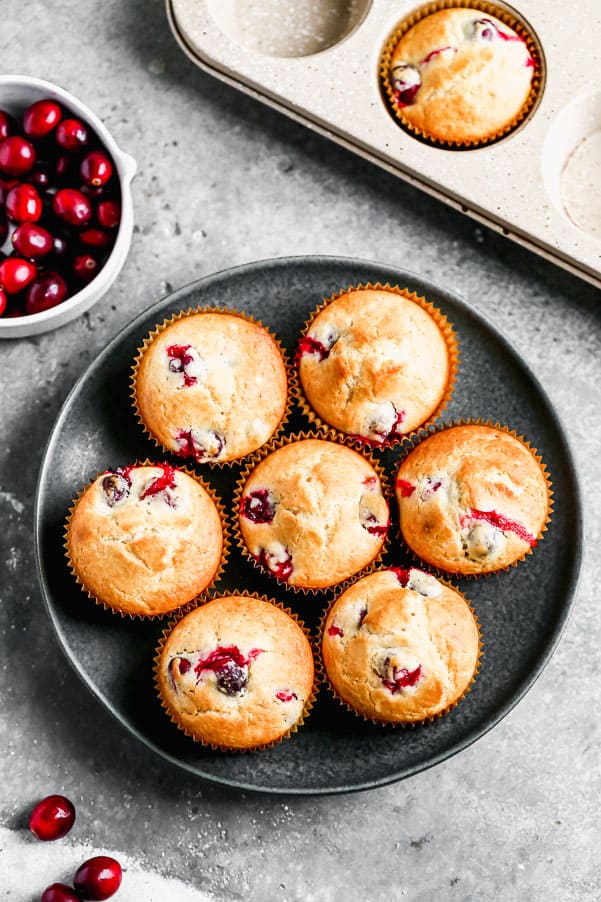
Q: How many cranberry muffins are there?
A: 8